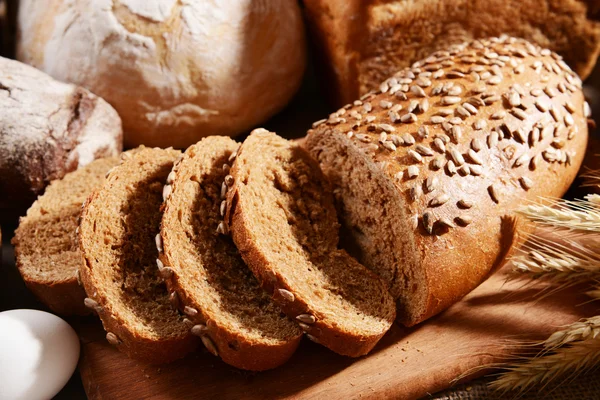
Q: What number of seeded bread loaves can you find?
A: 1